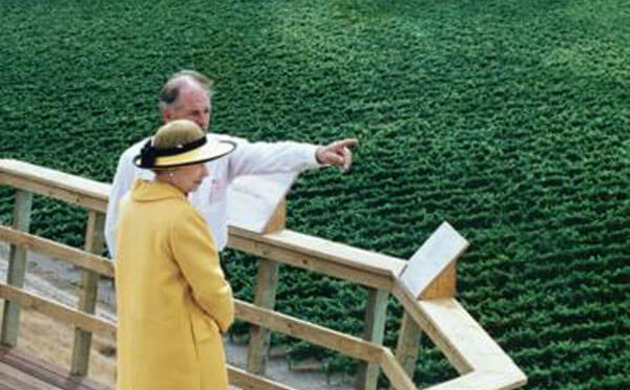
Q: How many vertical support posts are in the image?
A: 5